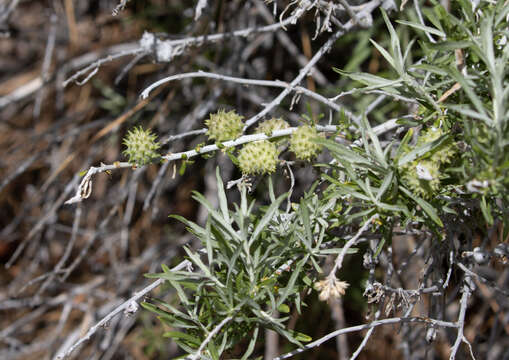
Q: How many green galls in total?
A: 7